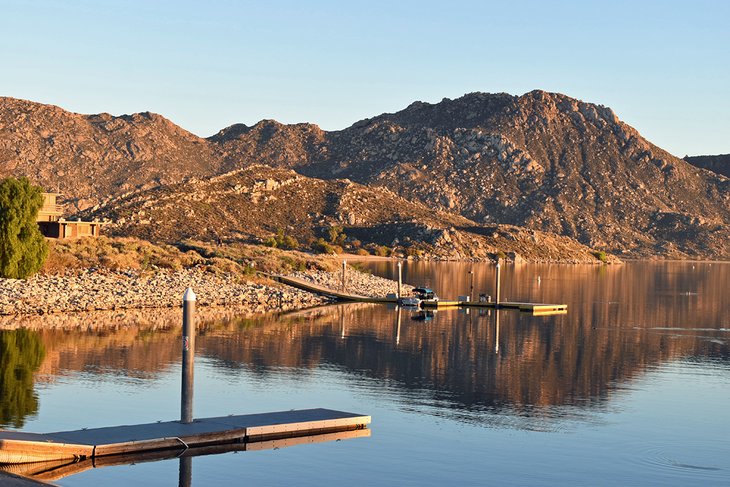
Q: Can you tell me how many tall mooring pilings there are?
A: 4